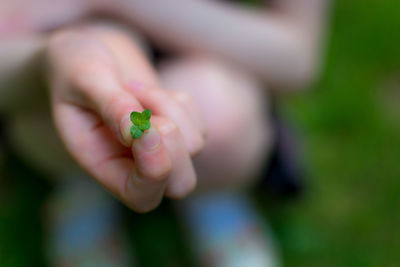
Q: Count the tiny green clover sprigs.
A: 1